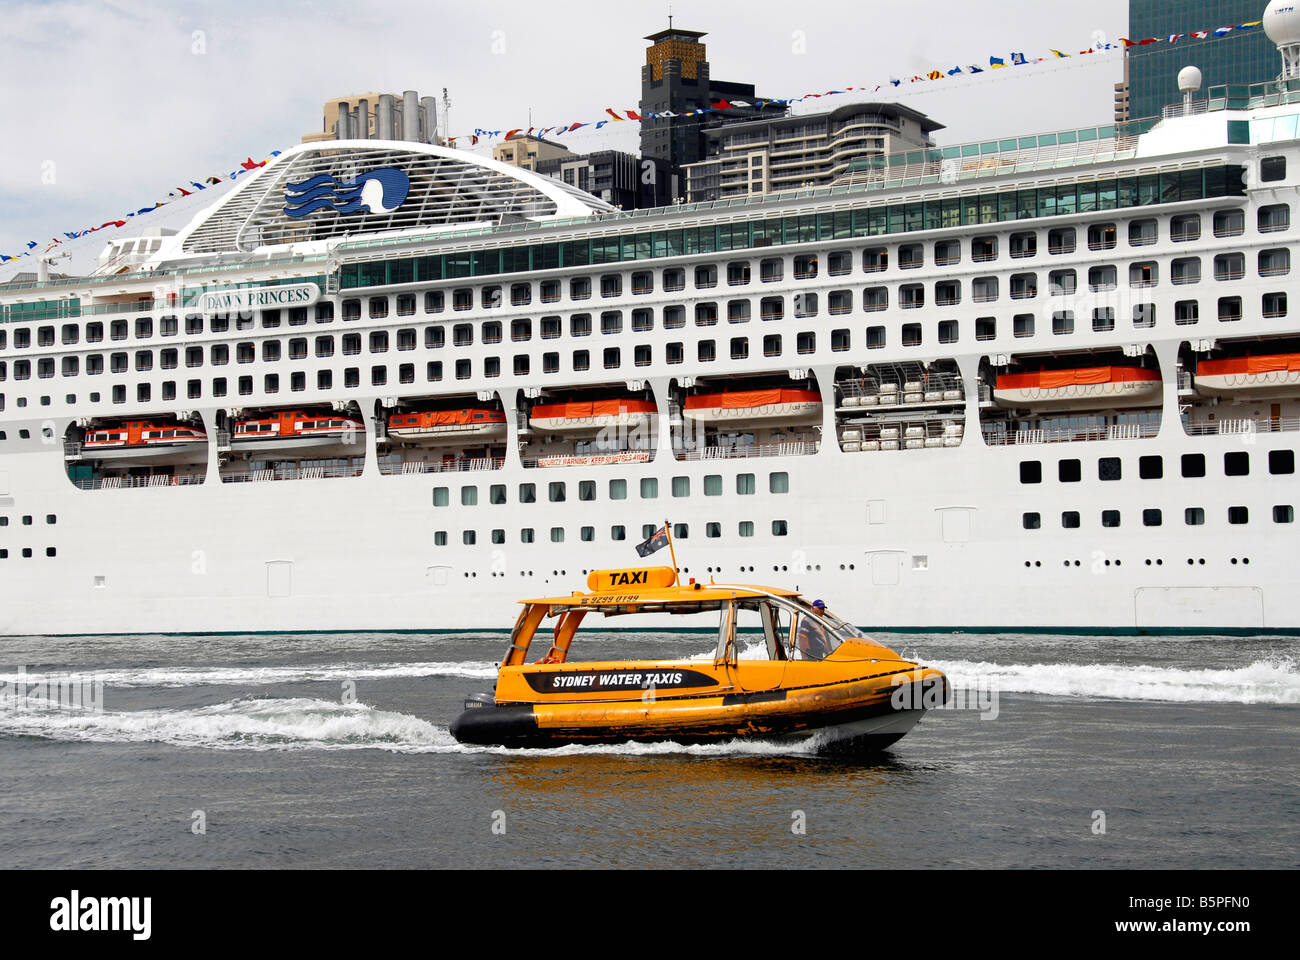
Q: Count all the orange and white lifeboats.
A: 7